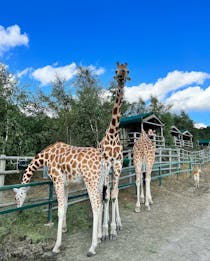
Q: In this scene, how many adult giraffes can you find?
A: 3